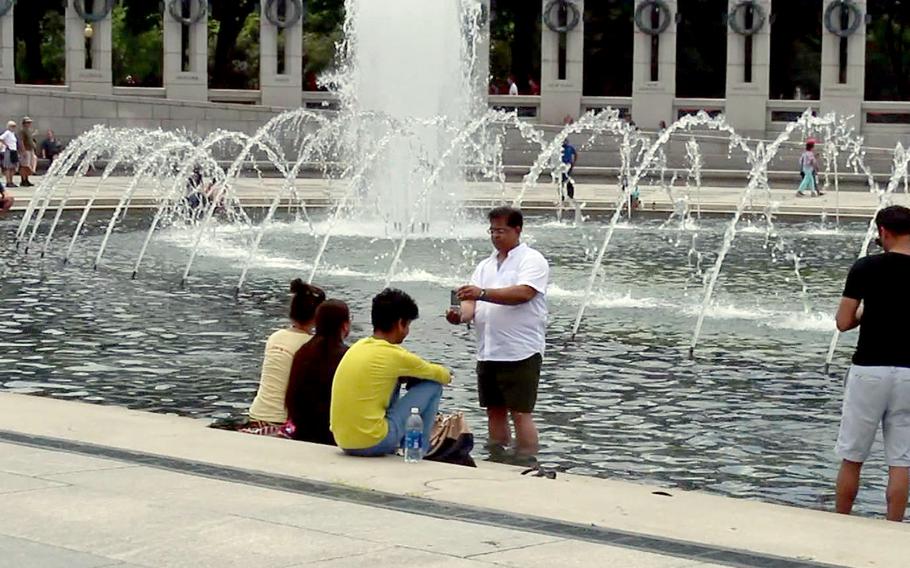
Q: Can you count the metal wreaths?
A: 8